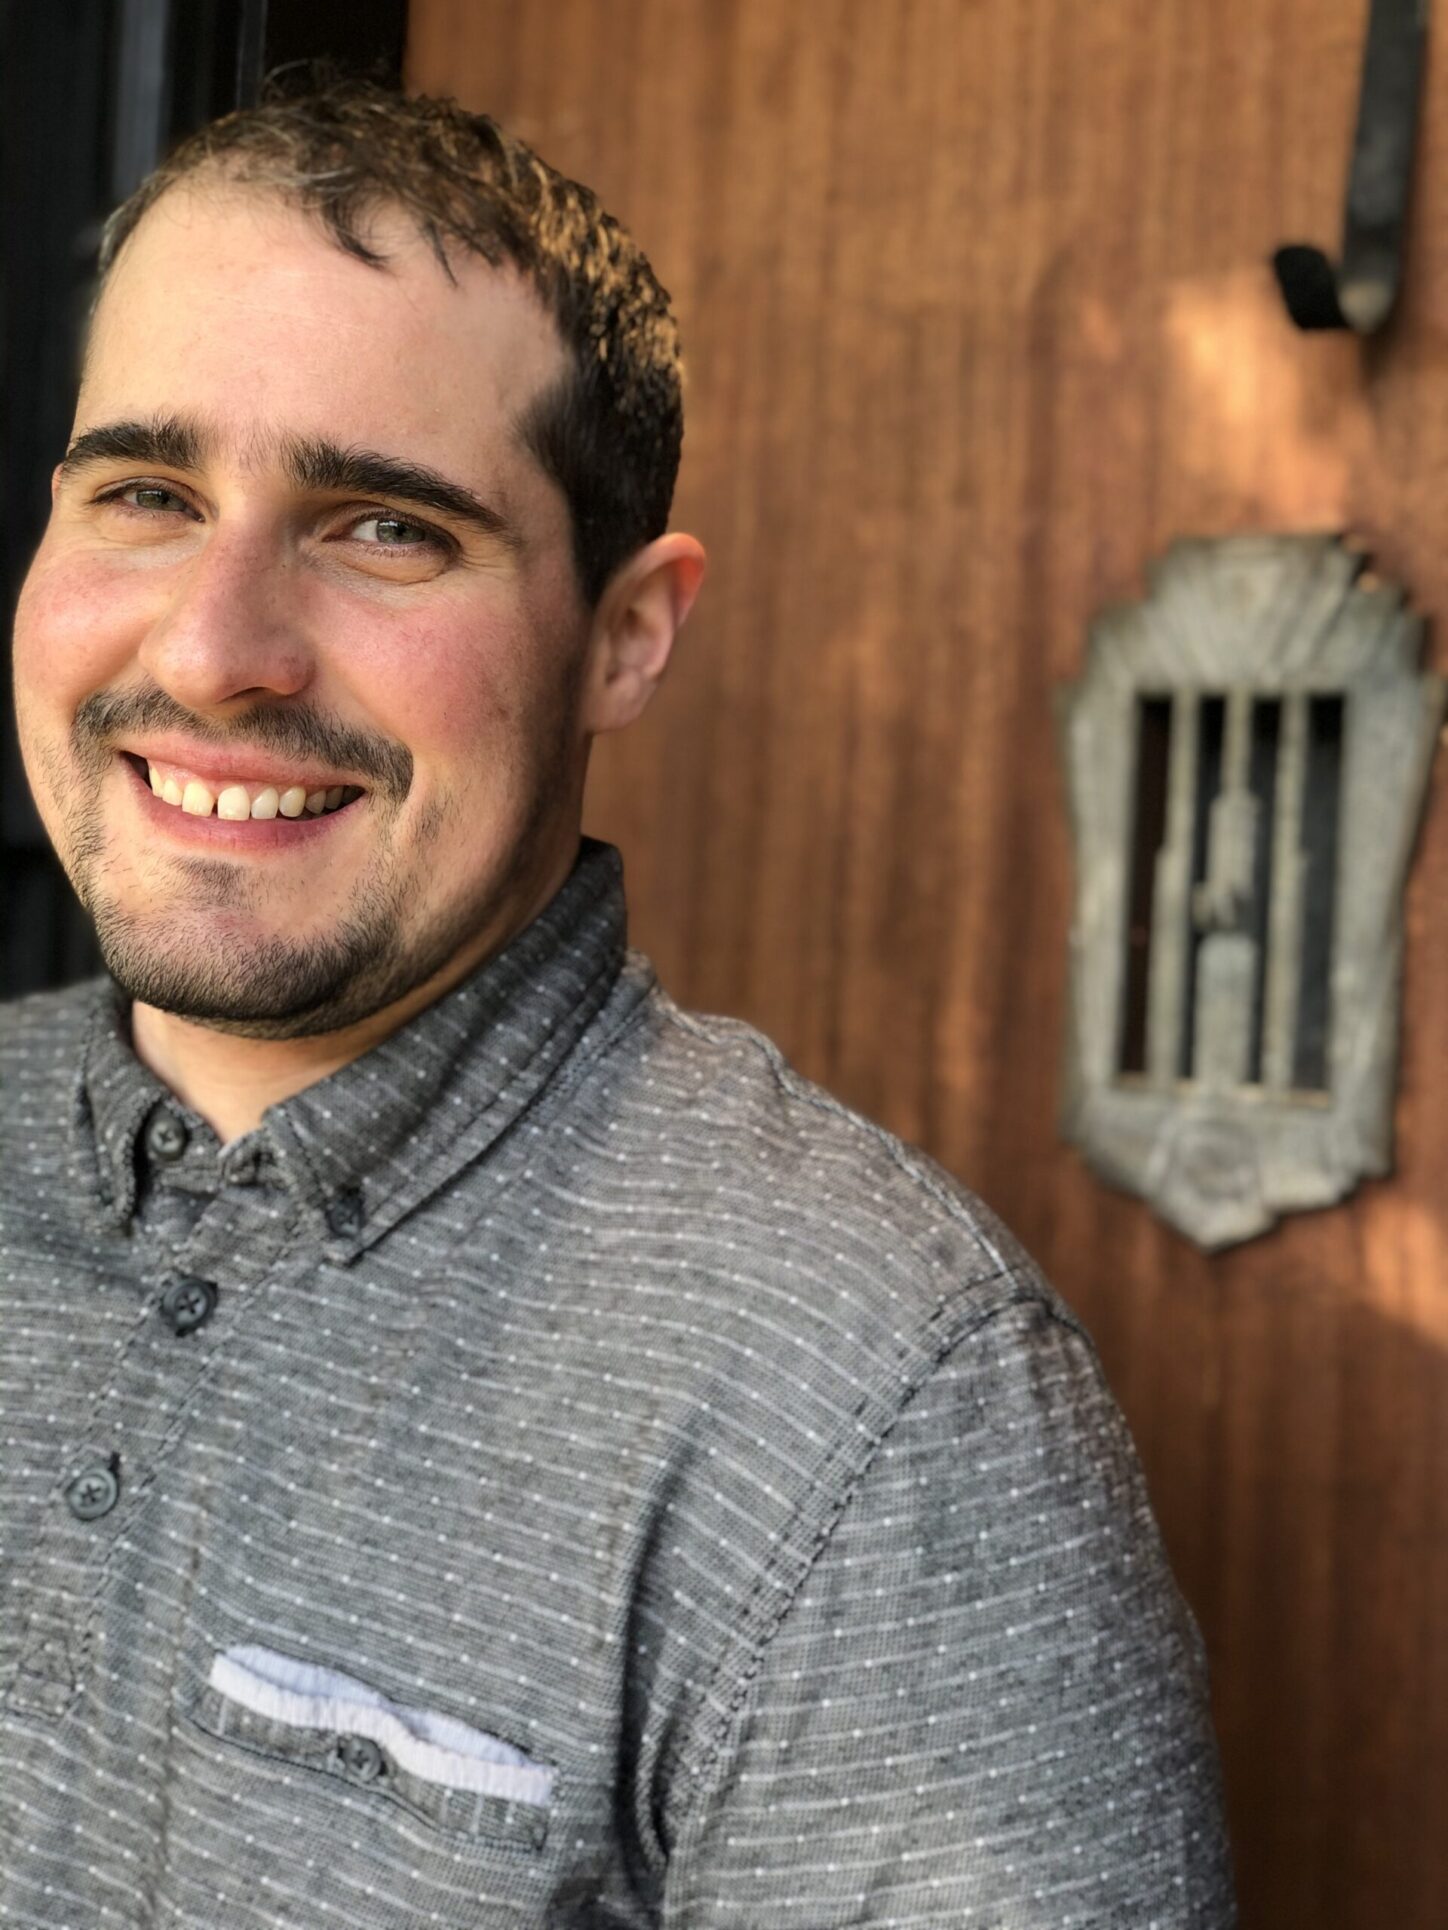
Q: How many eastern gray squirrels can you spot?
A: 0